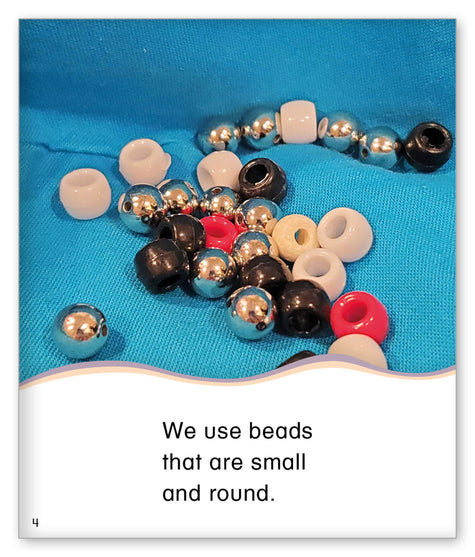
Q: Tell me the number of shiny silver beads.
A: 12